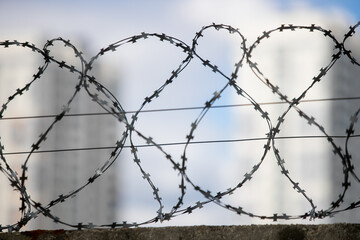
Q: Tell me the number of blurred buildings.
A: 2